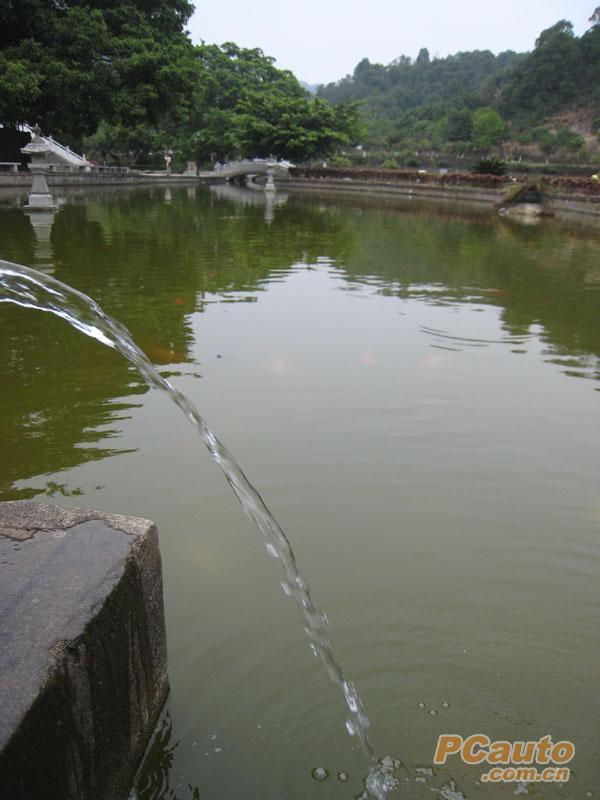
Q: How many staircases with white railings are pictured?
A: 1